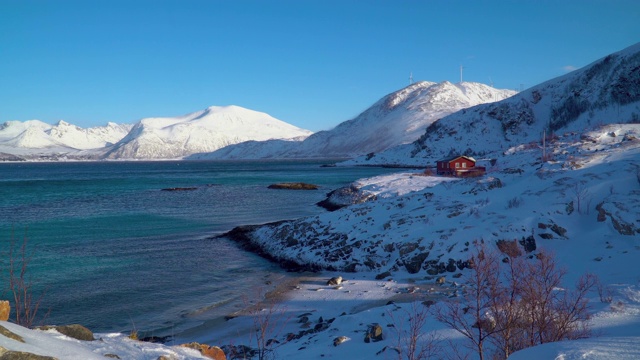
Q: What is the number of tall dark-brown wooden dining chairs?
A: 0